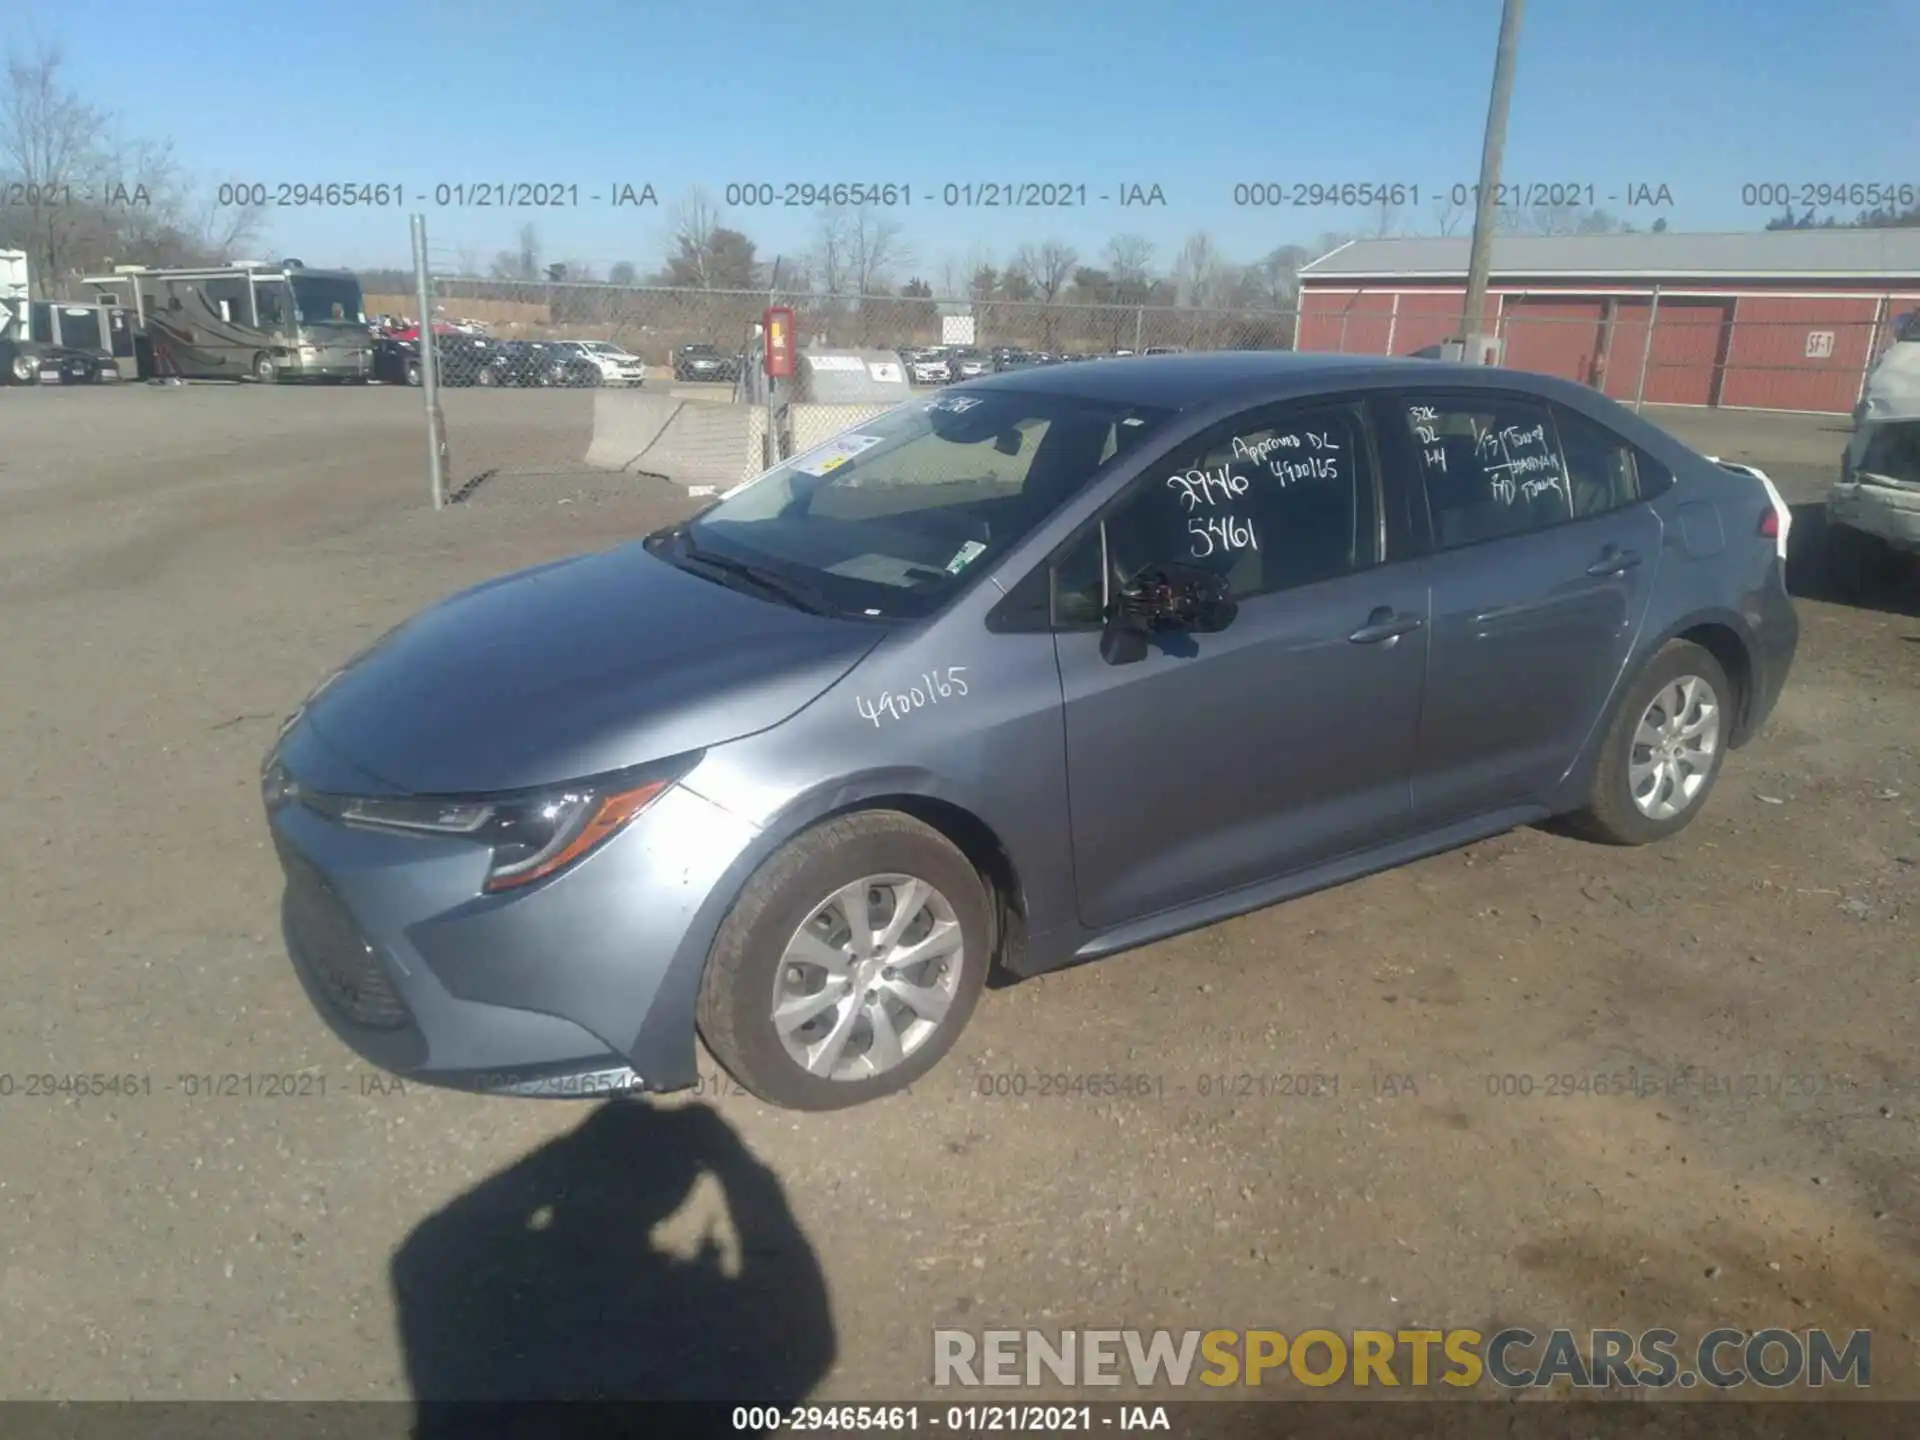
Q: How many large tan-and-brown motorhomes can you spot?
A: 1